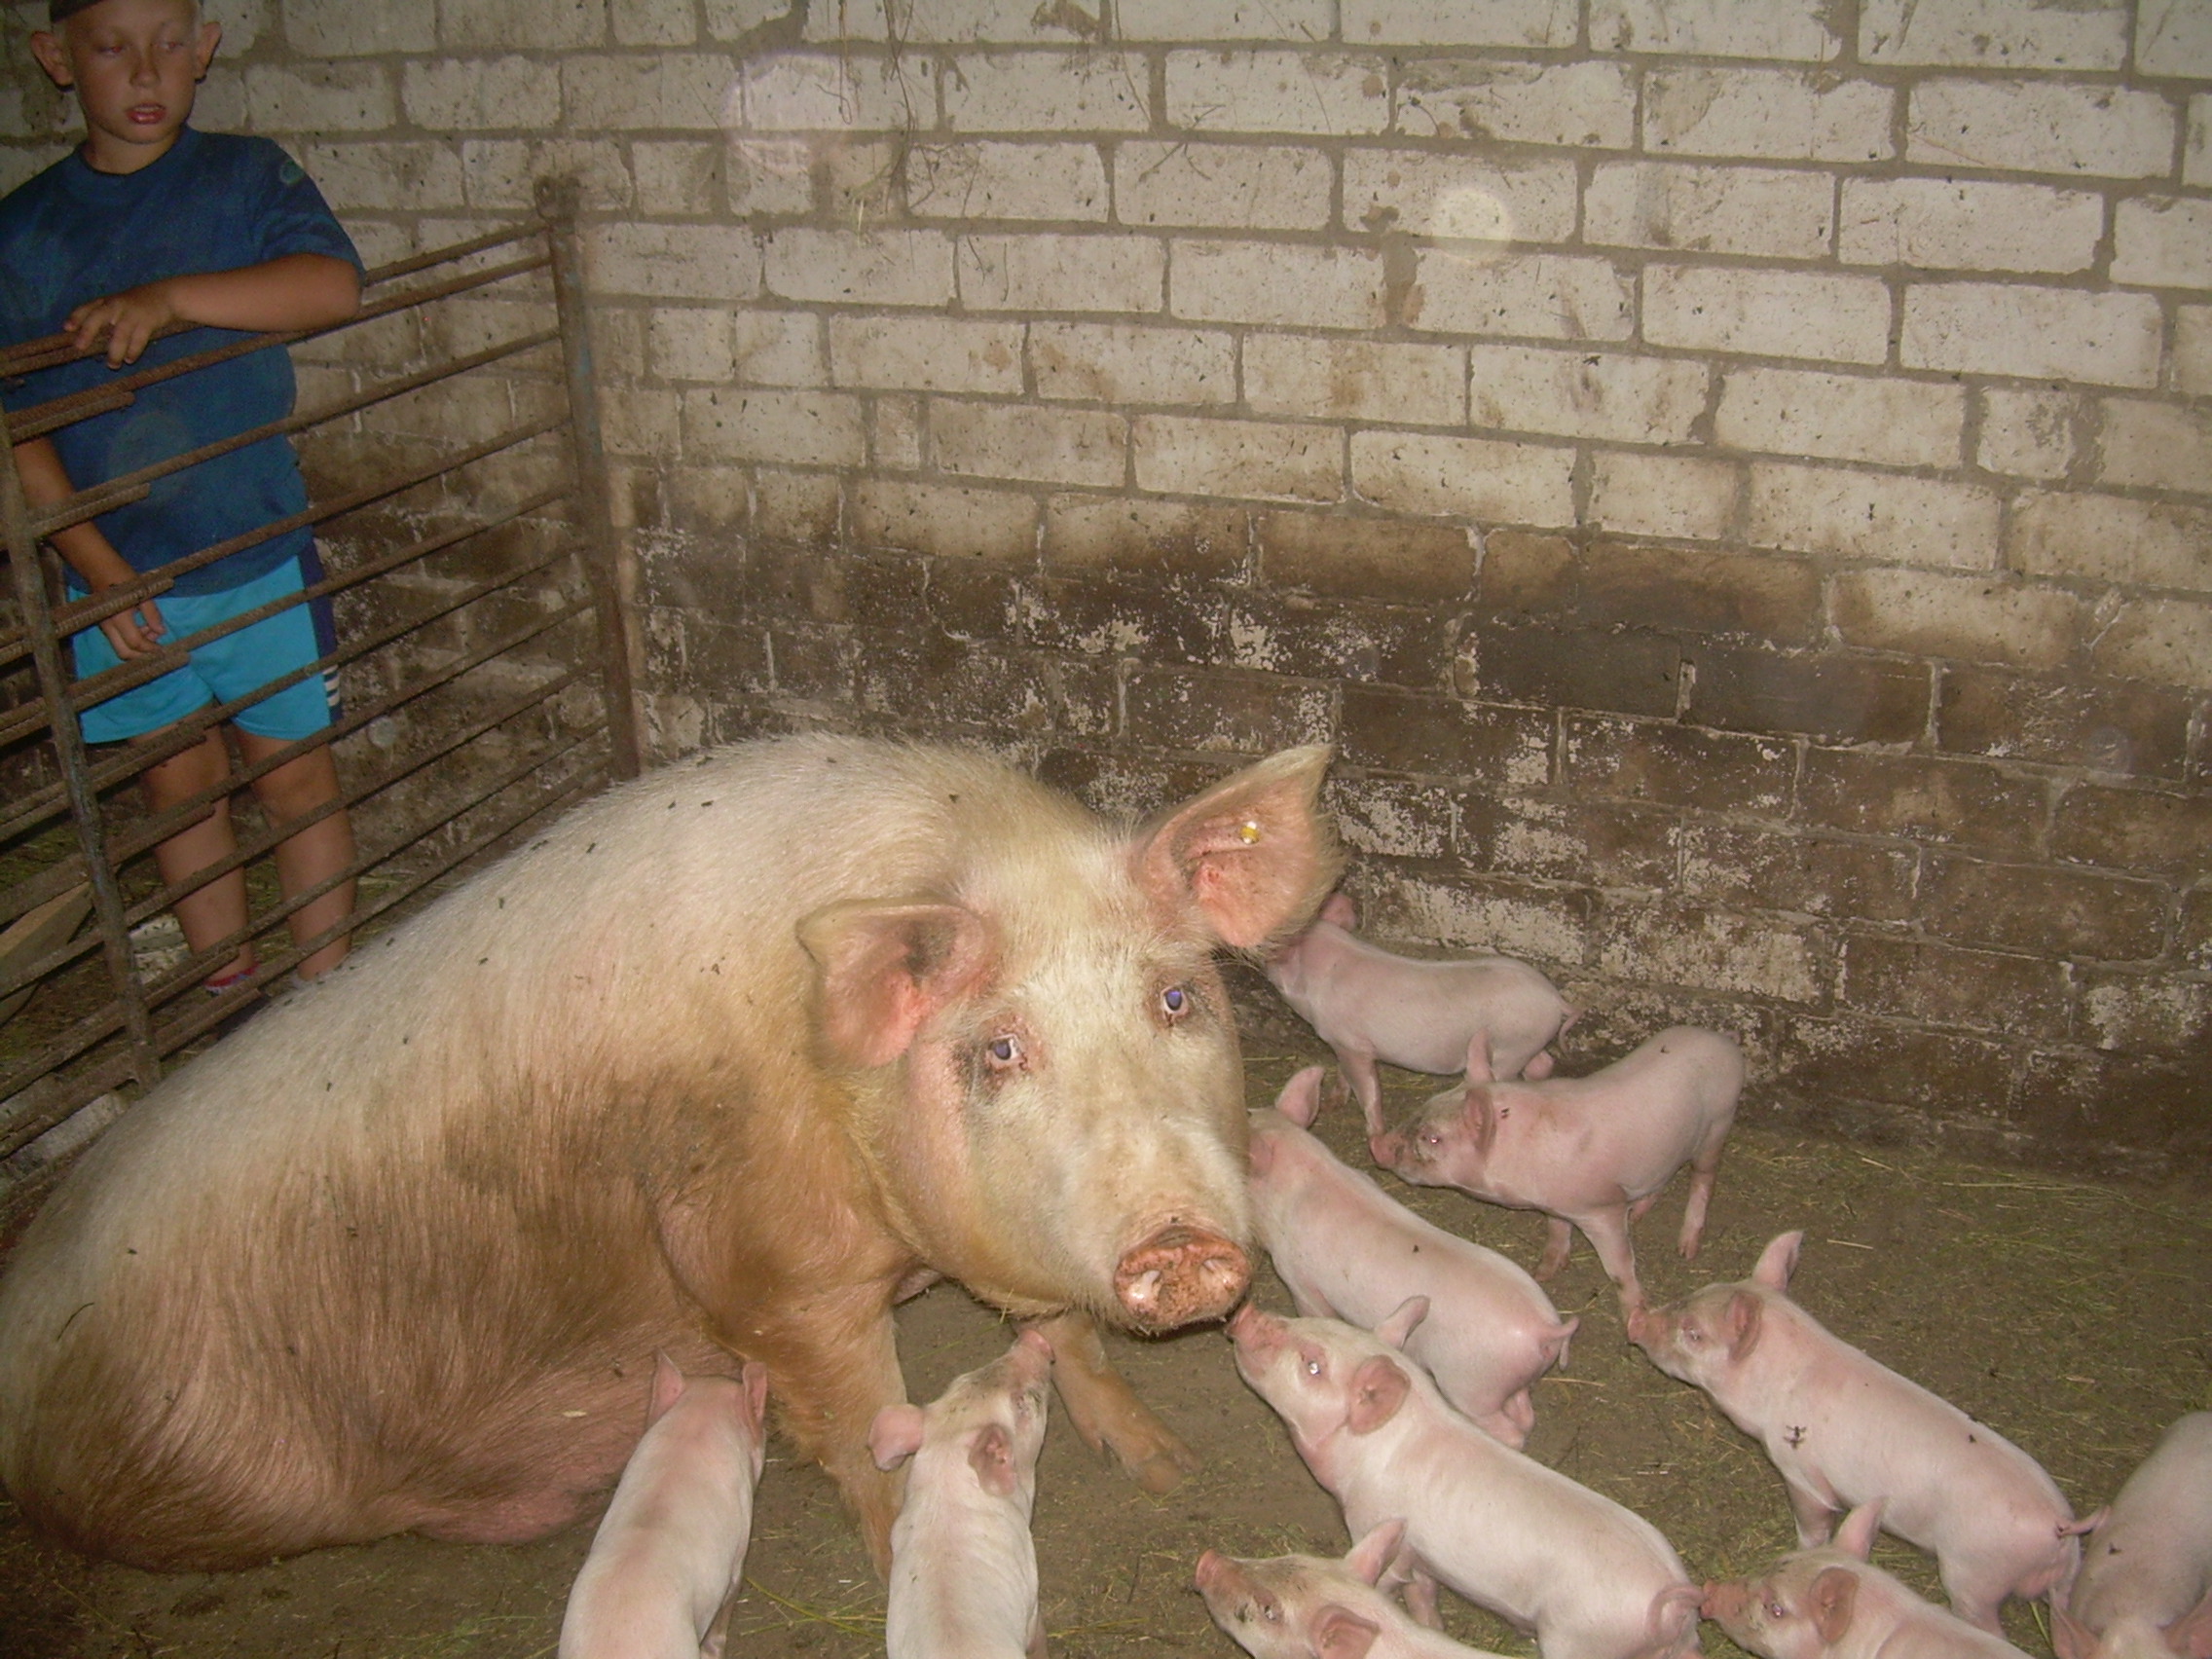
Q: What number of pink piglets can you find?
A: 10